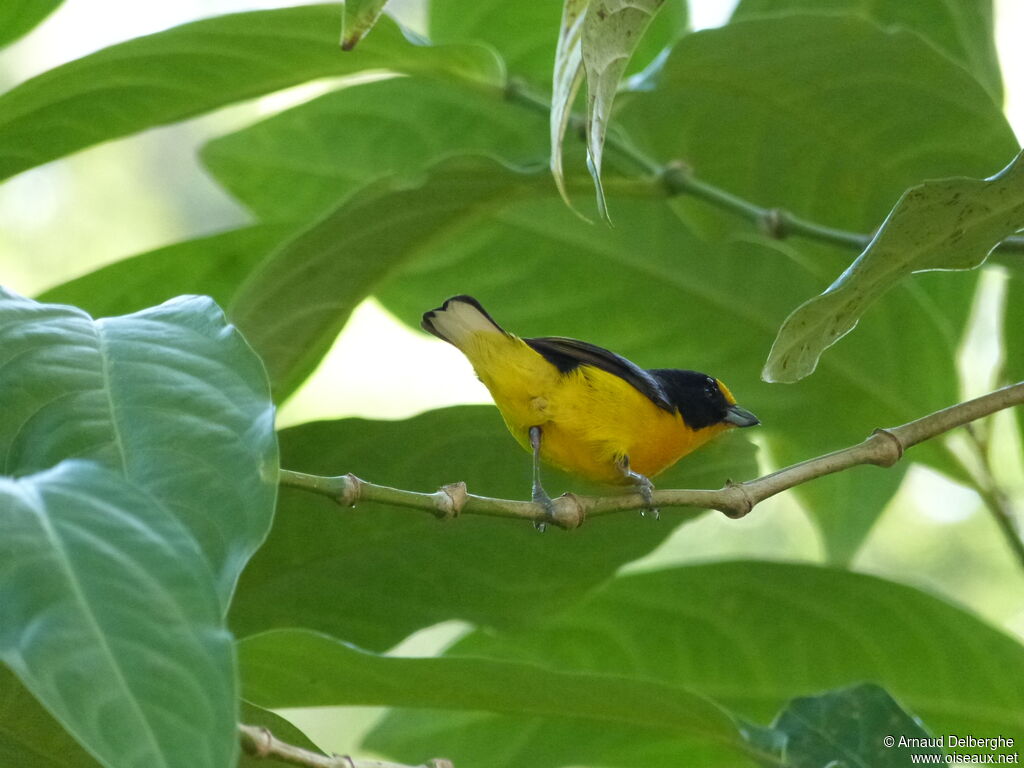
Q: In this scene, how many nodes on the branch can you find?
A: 5